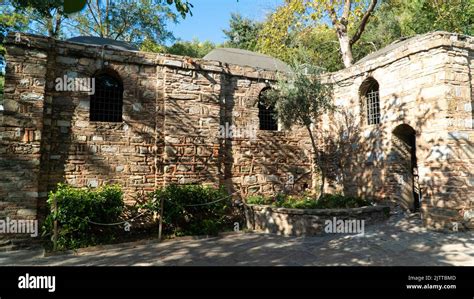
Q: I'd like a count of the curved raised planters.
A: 1